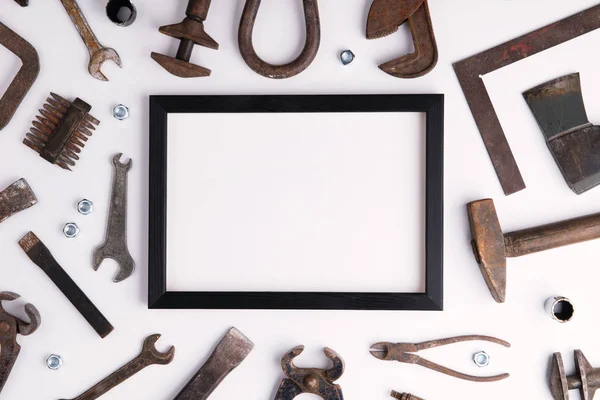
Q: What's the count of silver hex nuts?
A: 6